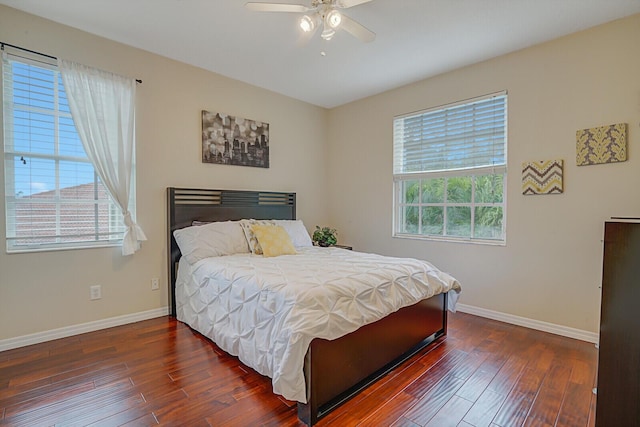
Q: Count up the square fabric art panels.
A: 2